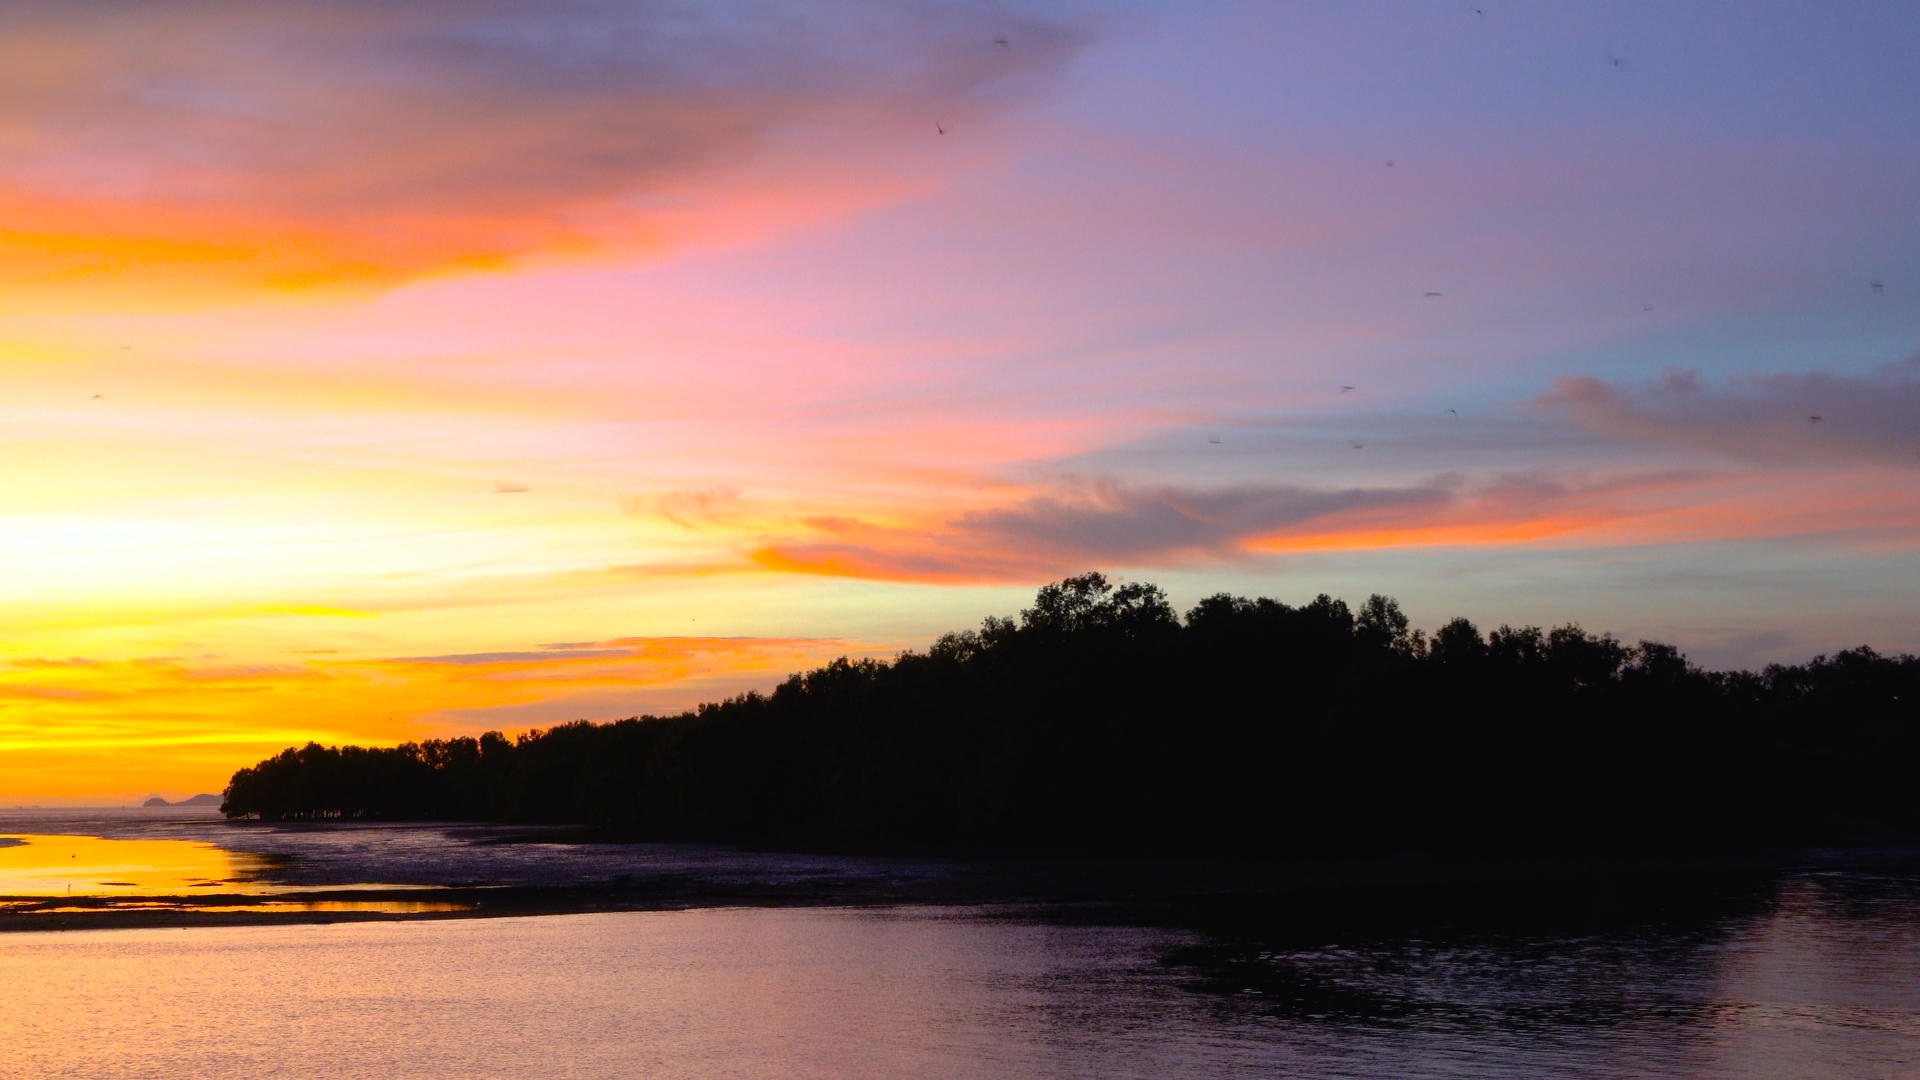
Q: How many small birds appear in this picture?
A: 15